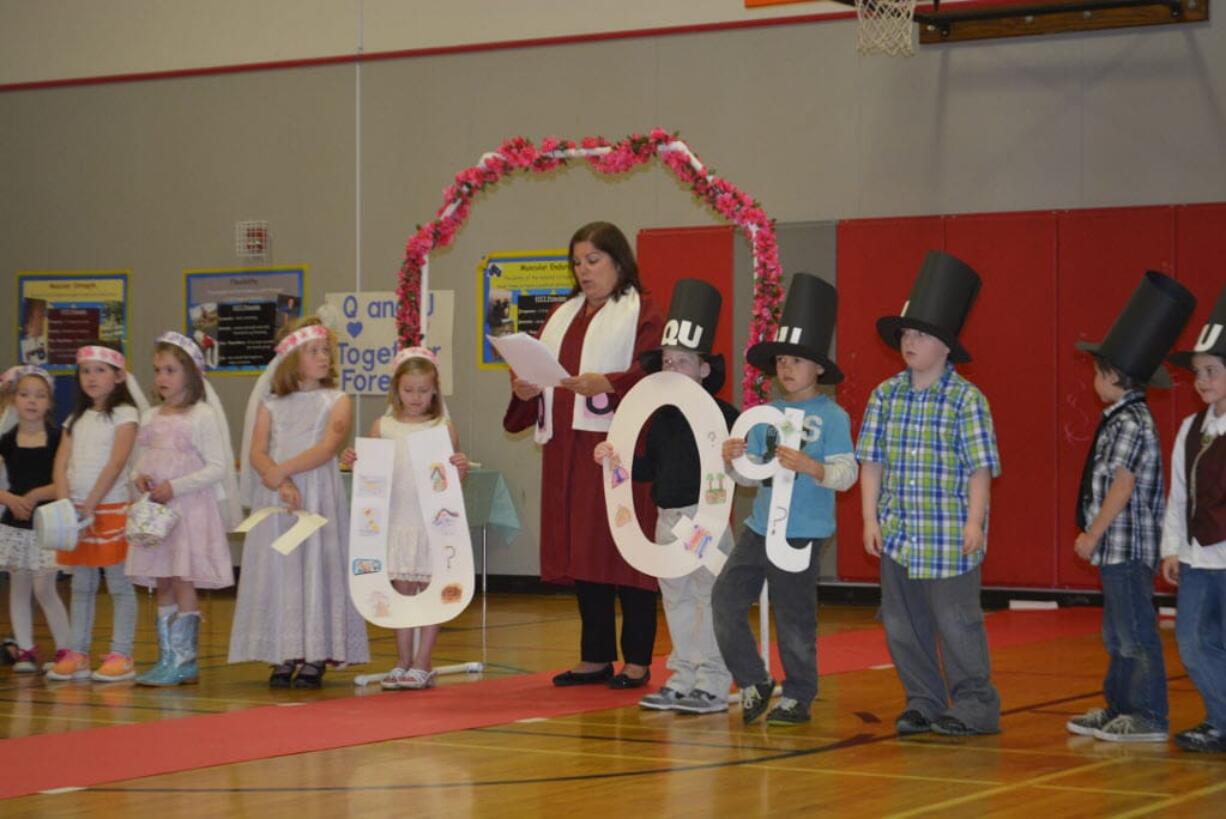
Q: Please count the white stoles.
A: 1